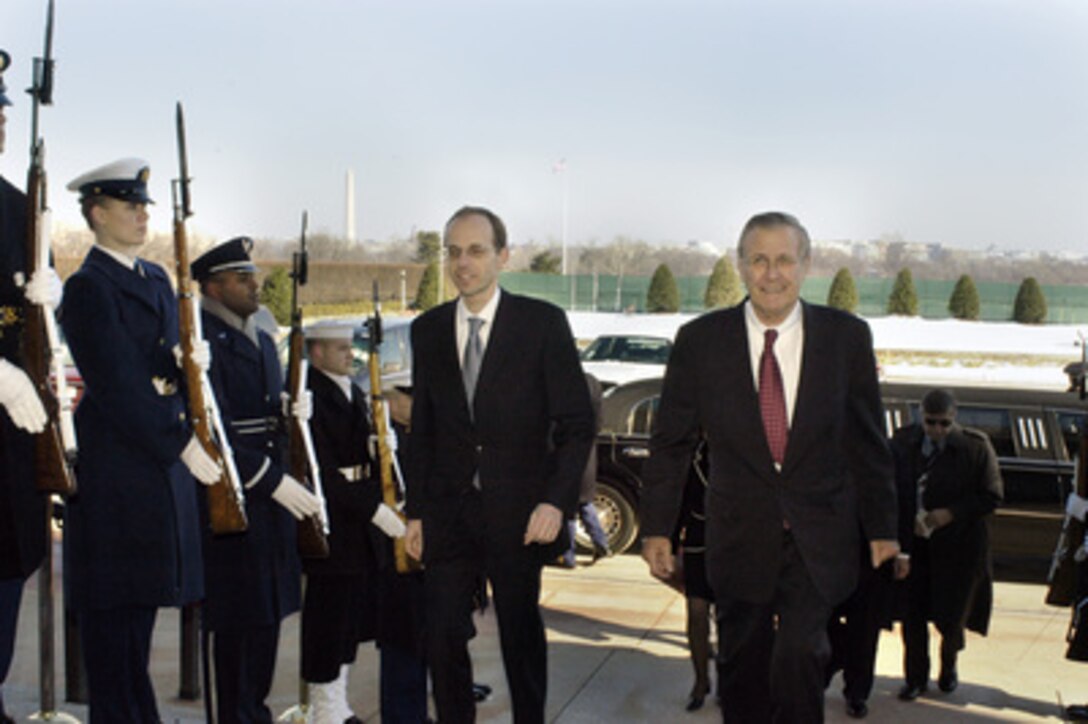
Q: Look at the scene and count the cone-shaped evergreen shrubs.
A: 8